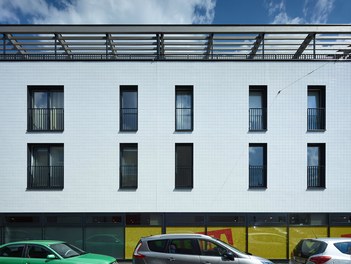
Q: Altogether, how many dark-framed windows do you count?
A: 10